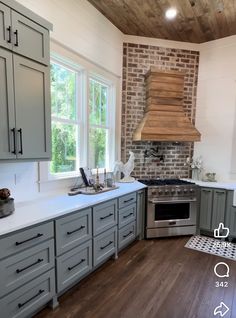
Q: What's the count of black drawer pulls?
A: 10